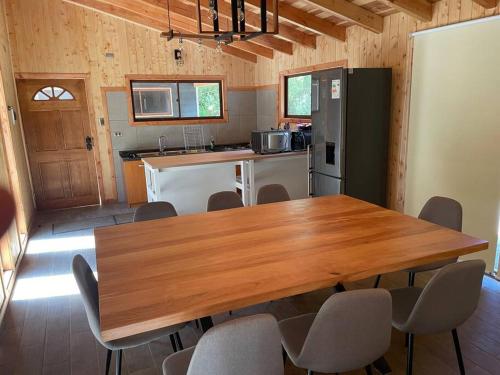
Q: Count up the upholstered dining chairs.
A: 8